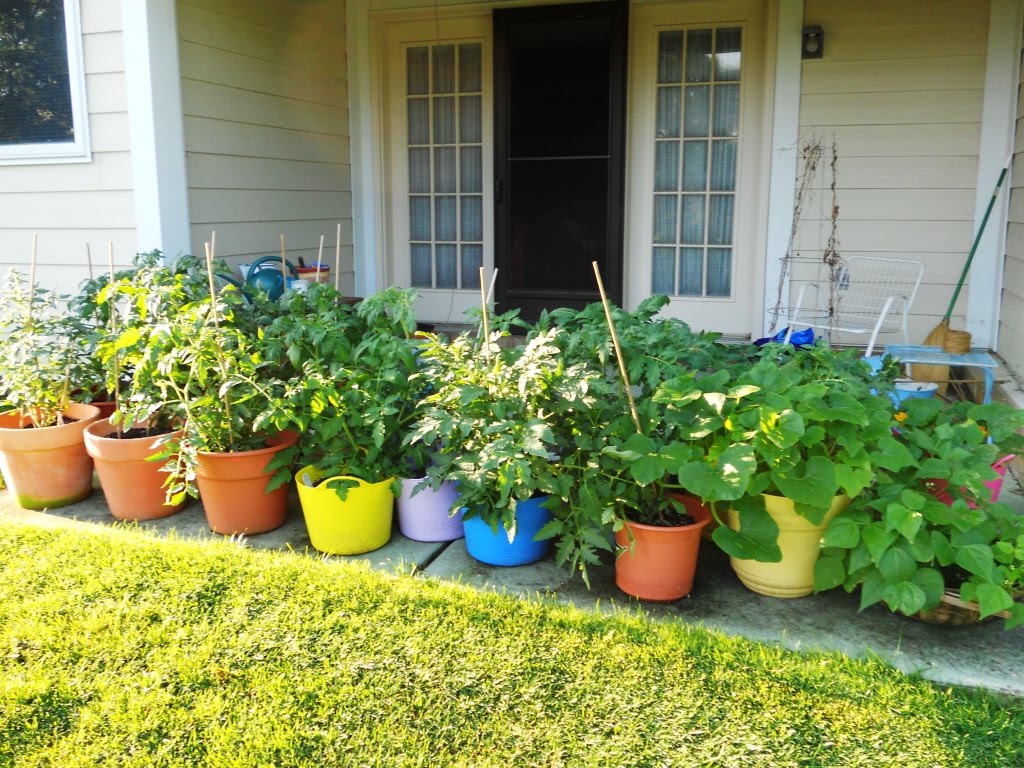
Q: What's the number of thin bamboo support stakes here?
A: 11